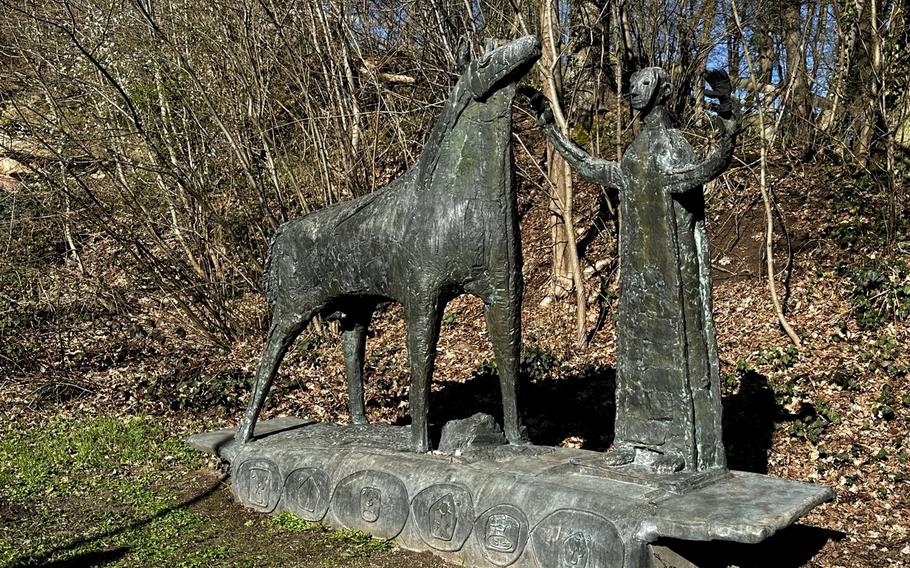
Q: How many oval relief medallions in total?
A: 6